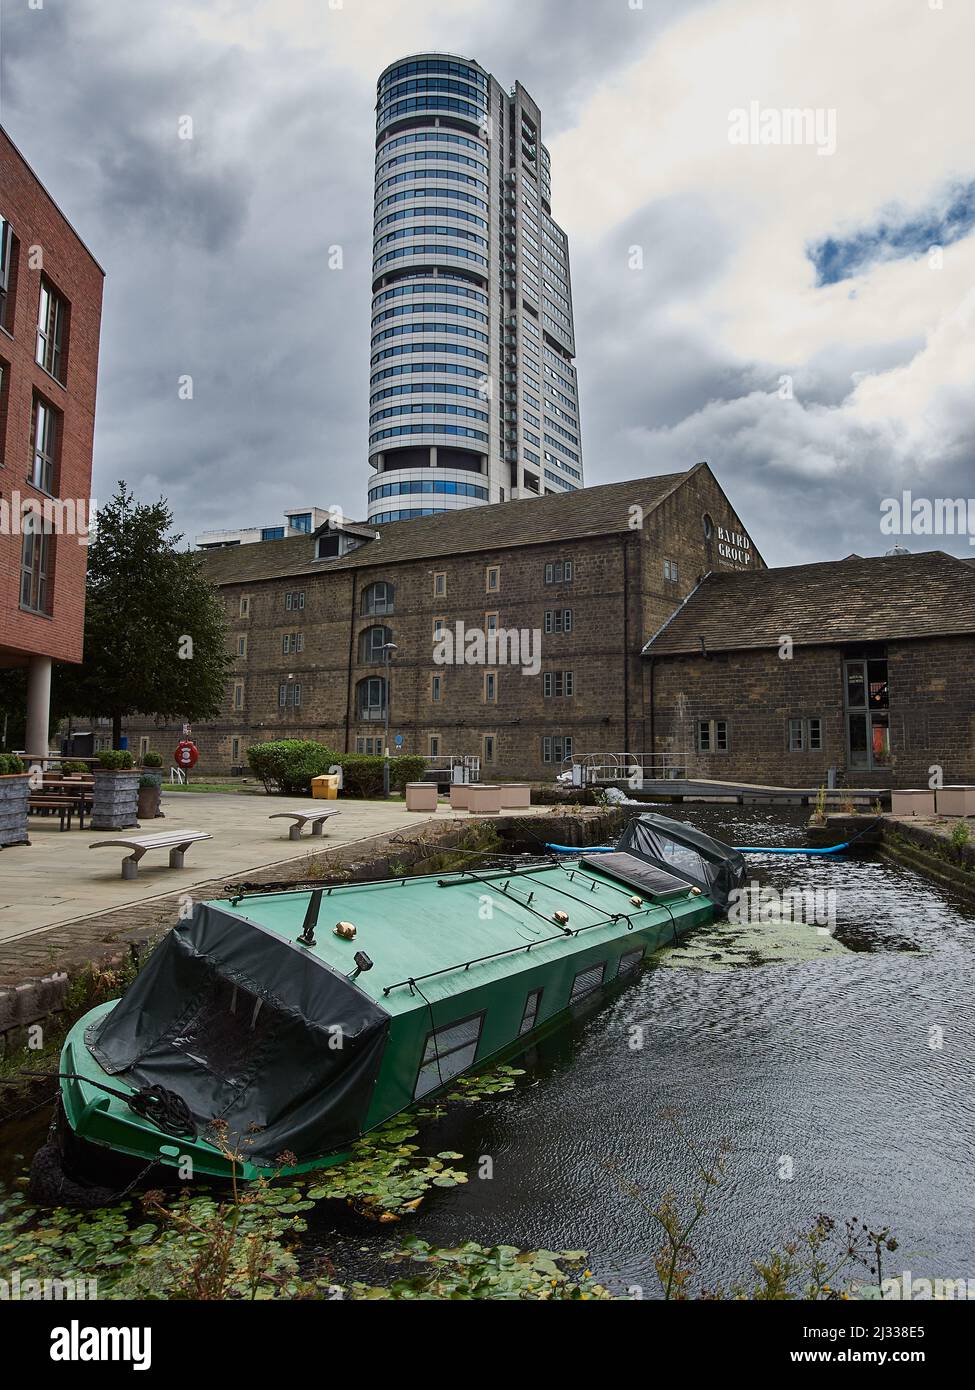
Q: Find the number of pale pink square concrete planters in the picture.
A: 6